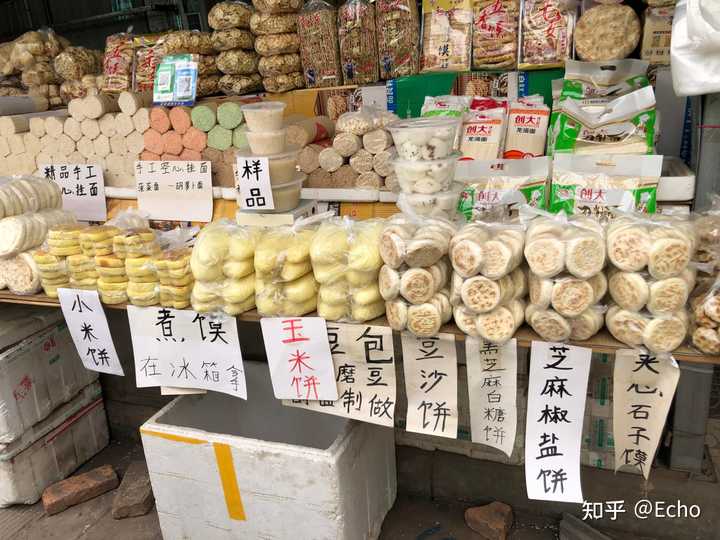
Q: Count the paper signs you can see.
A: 11